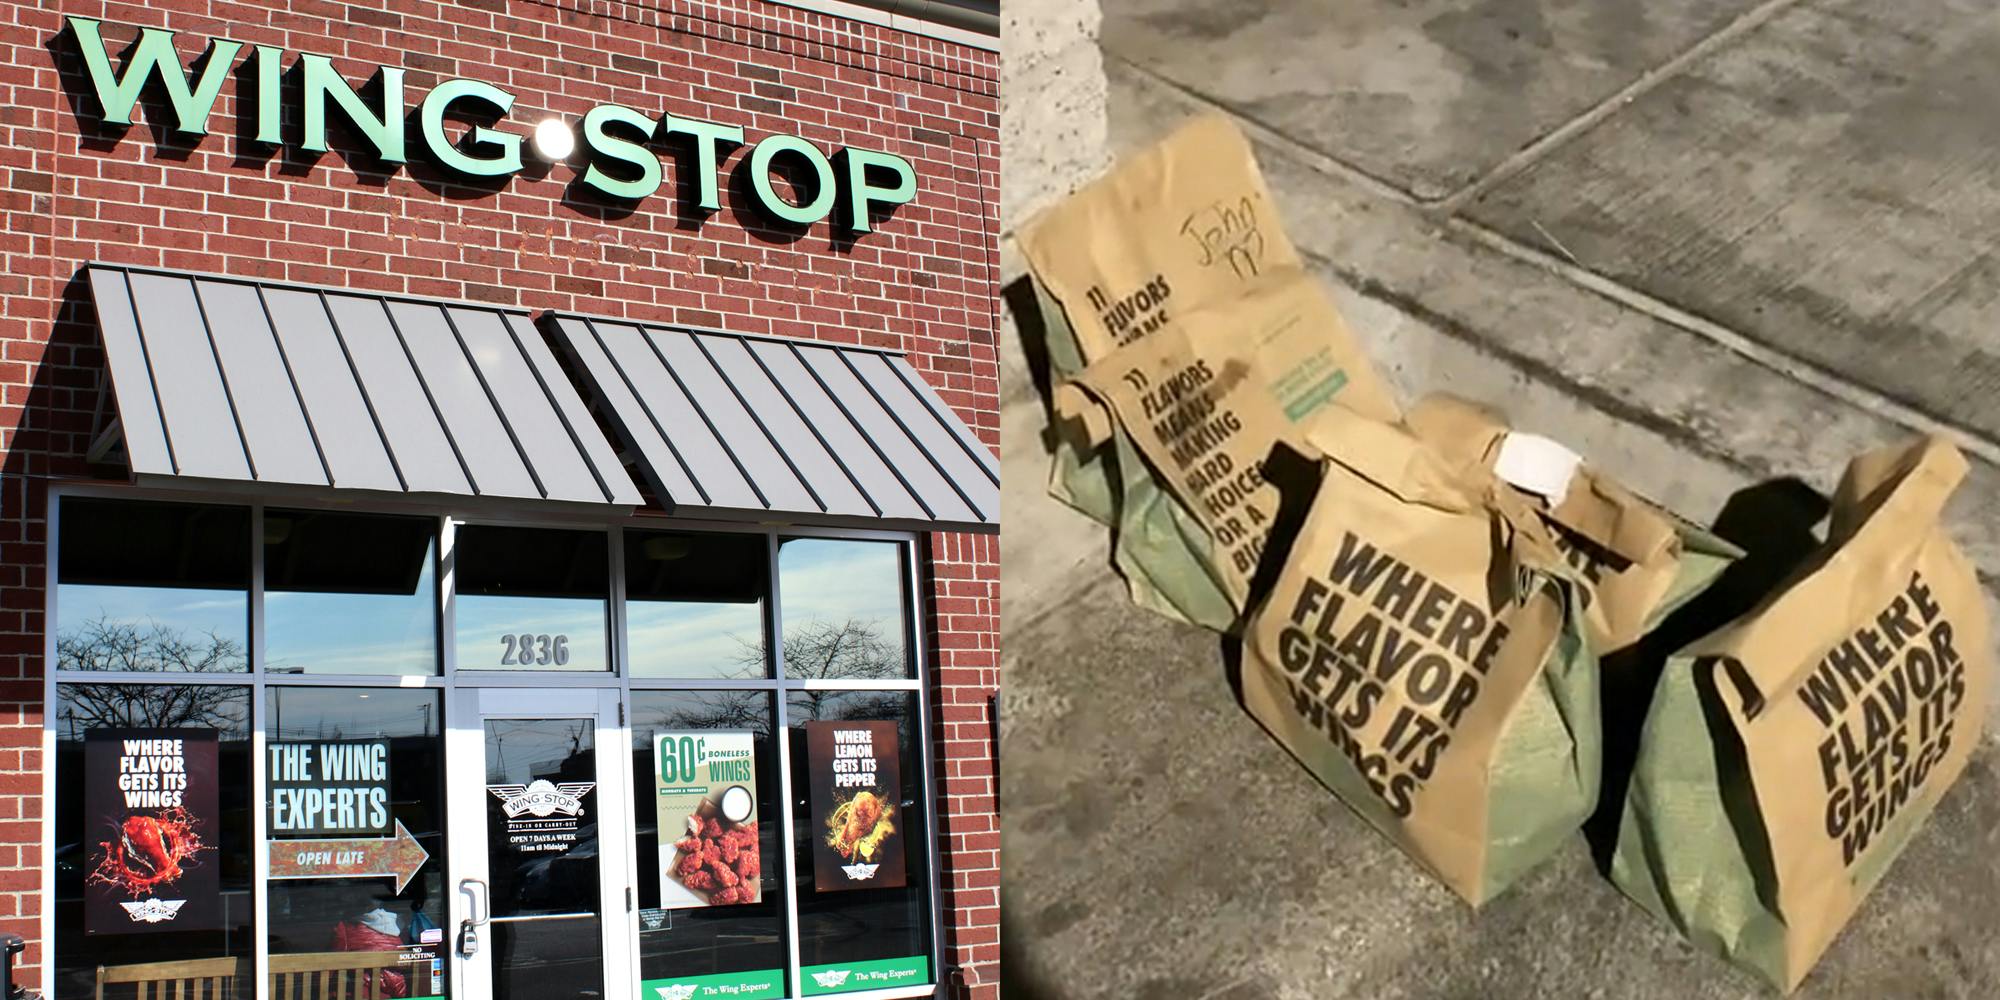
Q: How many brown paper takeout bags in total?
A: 5